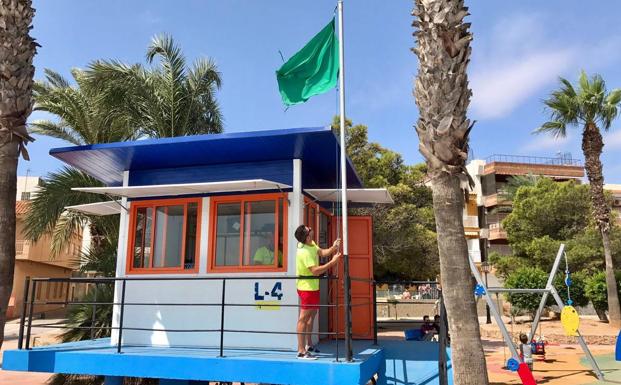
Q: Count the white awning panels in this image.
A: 3